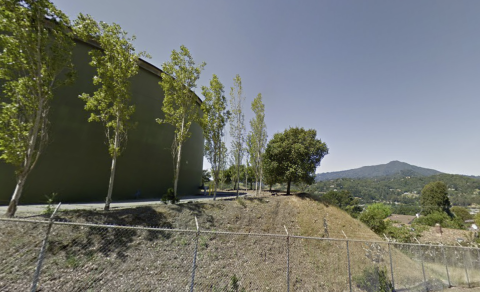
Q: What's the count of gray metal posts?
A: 8